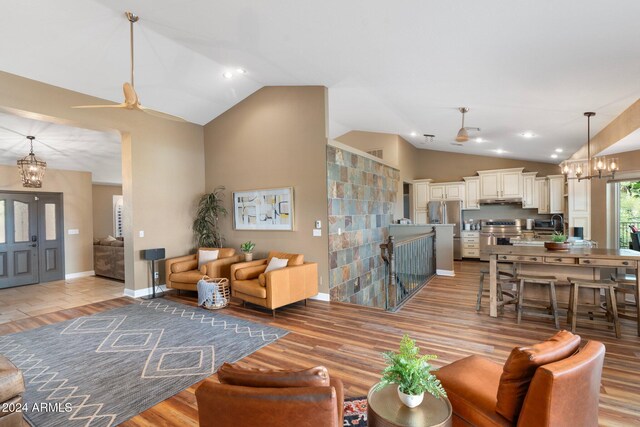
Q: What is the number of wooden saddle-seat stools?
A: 4